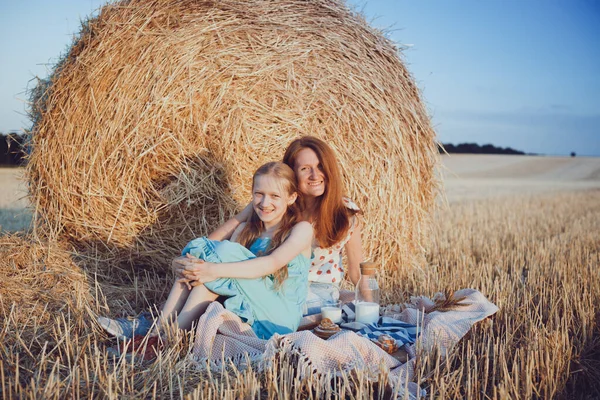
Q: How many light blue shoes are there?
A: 1